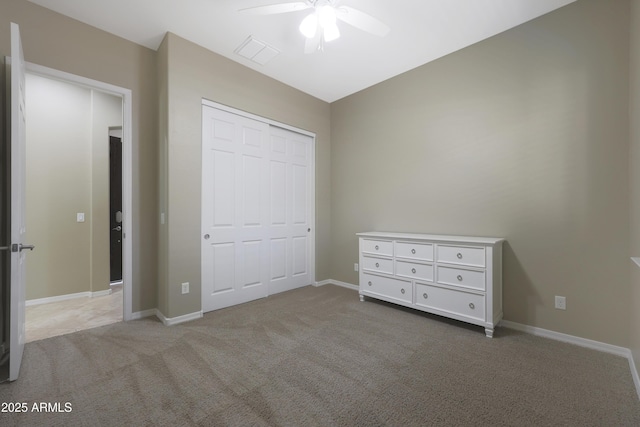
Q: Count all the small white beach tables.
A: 0